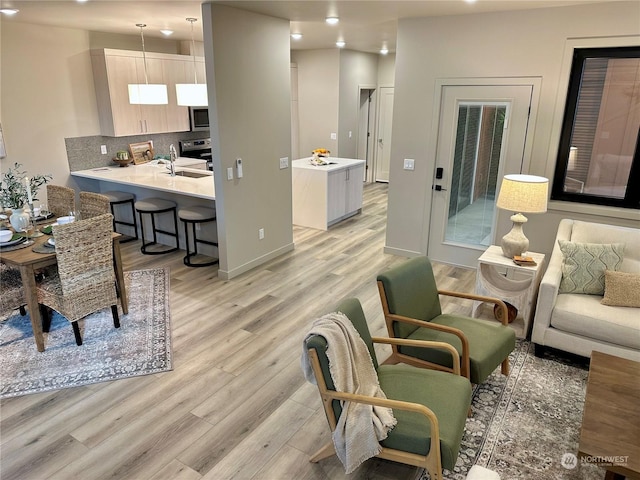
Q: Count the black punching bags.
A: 0